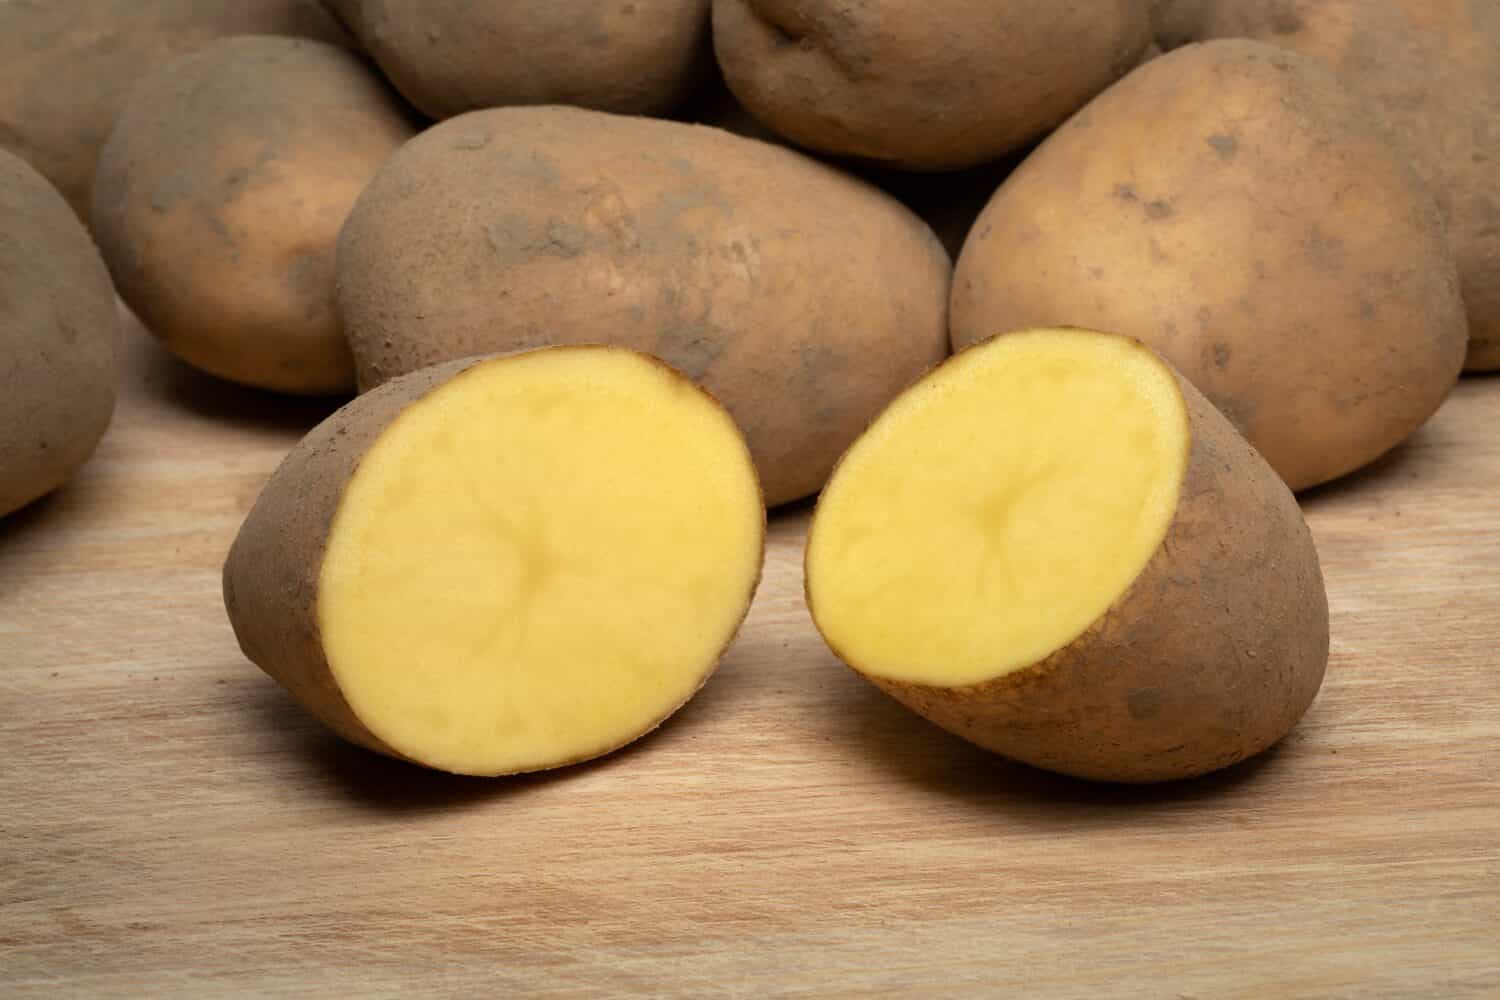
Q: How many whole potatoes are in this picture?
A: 8